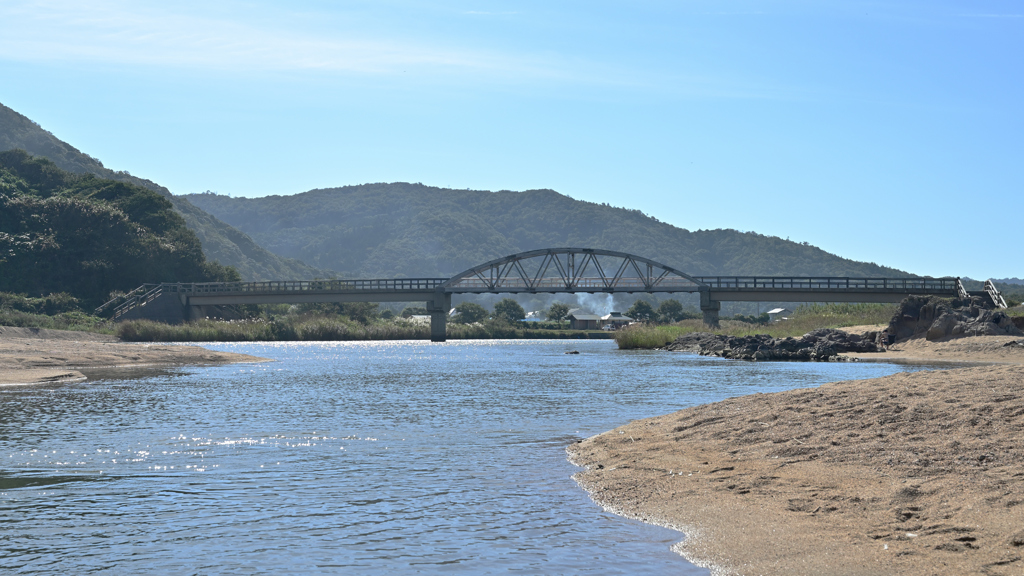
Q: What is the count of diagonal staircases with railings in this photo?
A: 2